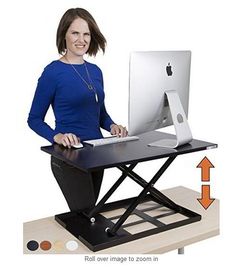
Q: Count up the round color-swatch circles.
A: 4